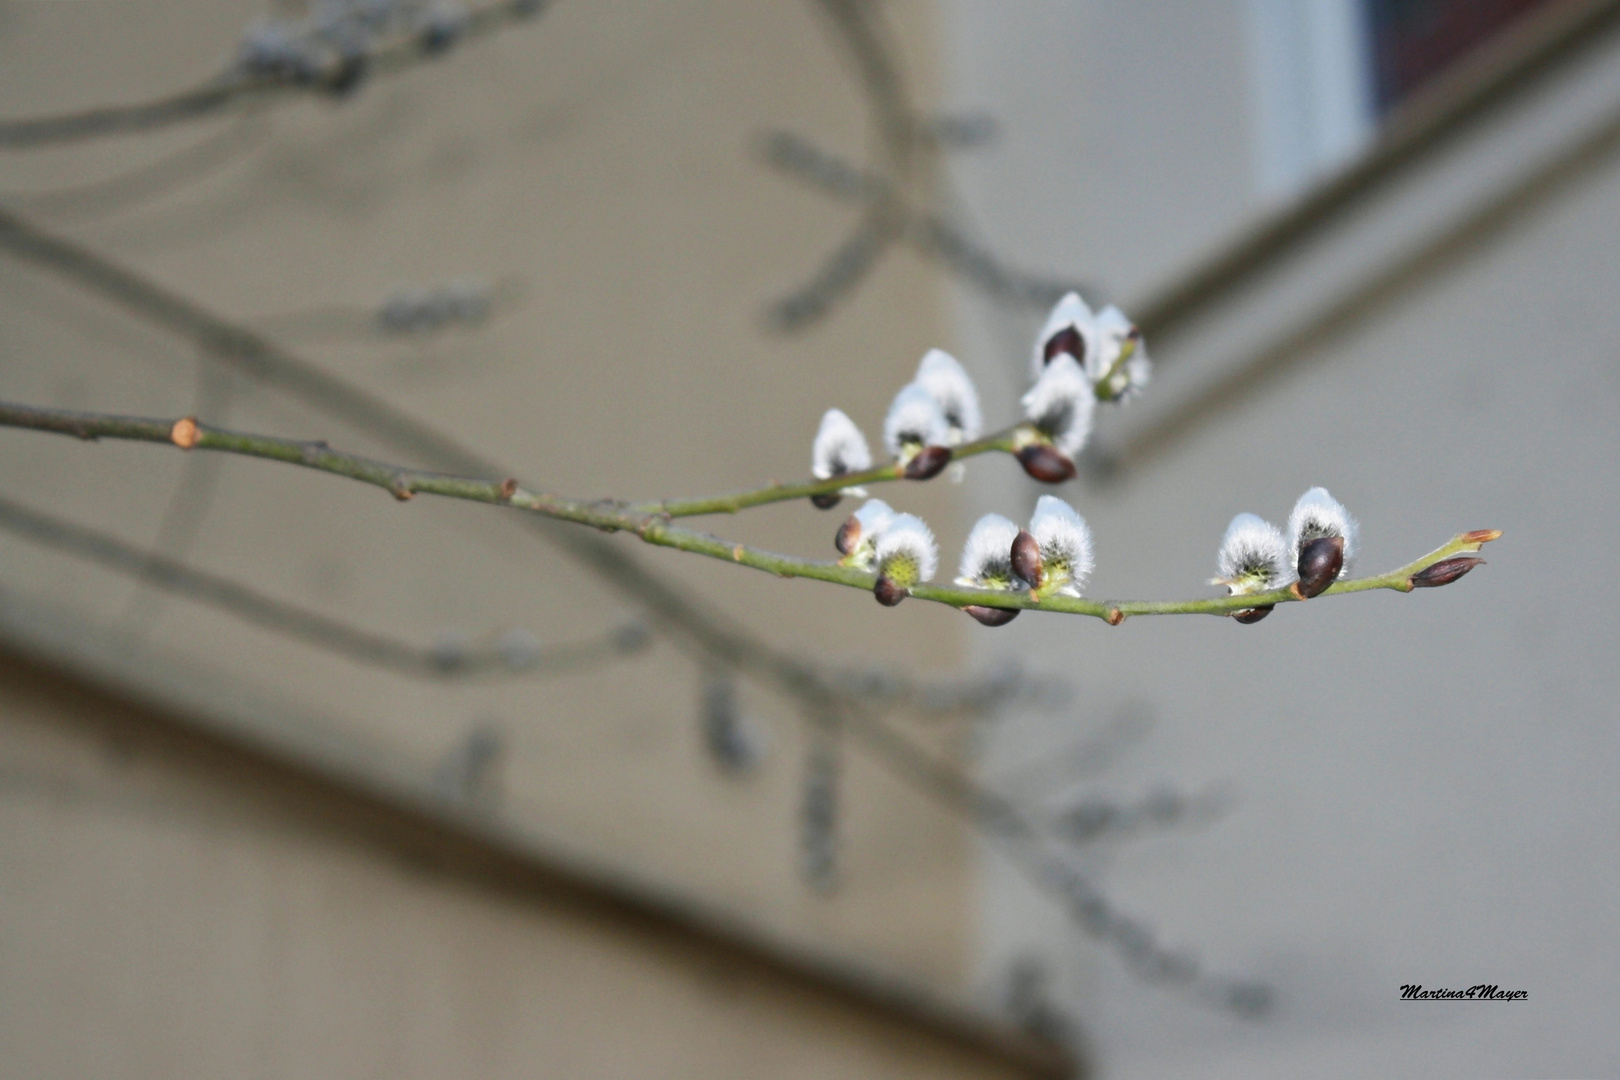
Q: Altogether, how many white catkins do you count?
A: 12